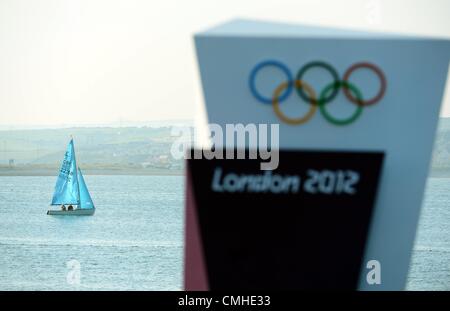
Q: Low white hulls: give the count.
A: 1